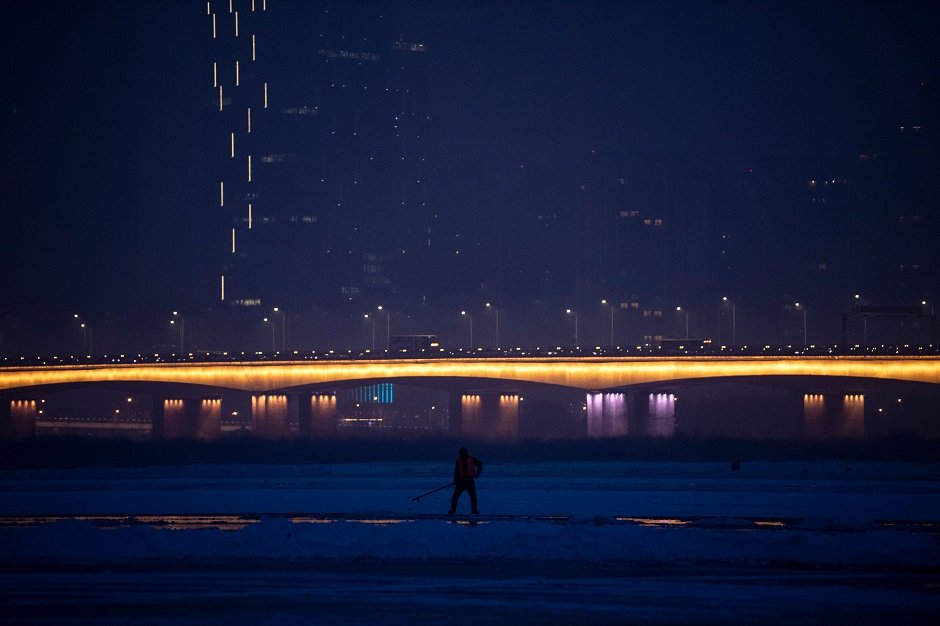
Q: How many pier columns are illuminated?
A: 11